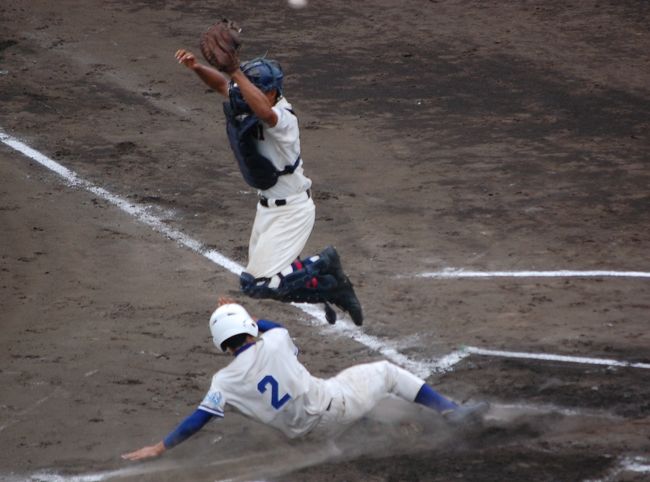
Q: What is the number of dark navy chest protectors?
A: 1